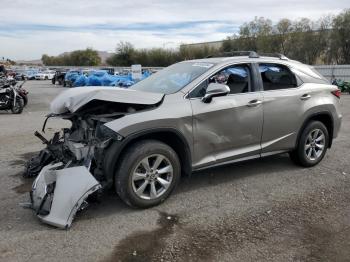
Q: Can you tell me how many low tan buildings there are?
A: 1